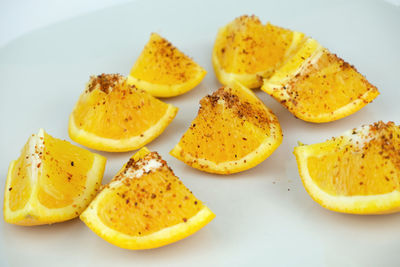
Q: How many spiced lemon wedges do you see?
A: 8